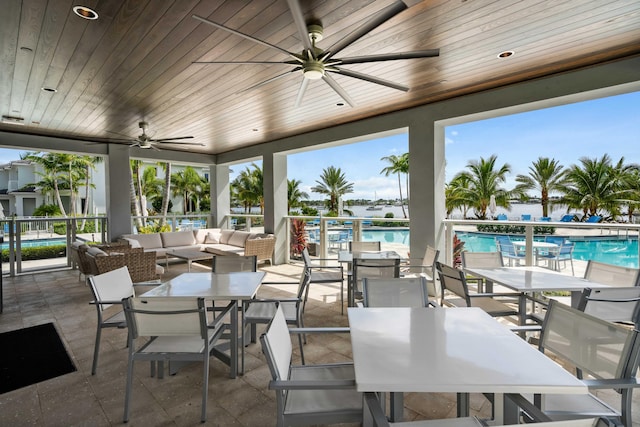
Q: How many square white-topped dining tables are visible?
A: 4